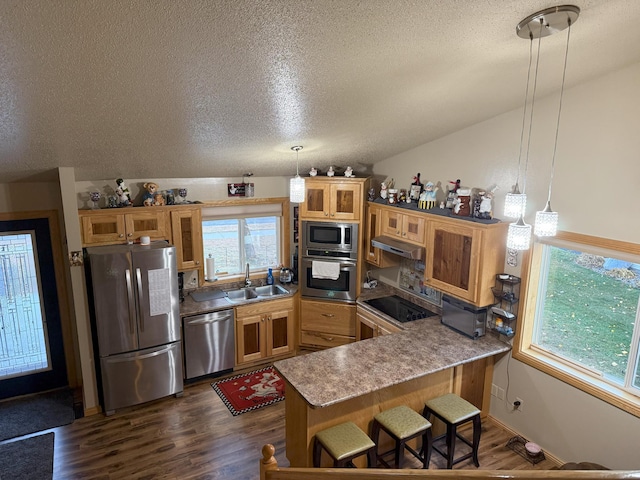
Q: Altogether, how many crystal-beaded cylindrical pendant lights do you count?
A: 4